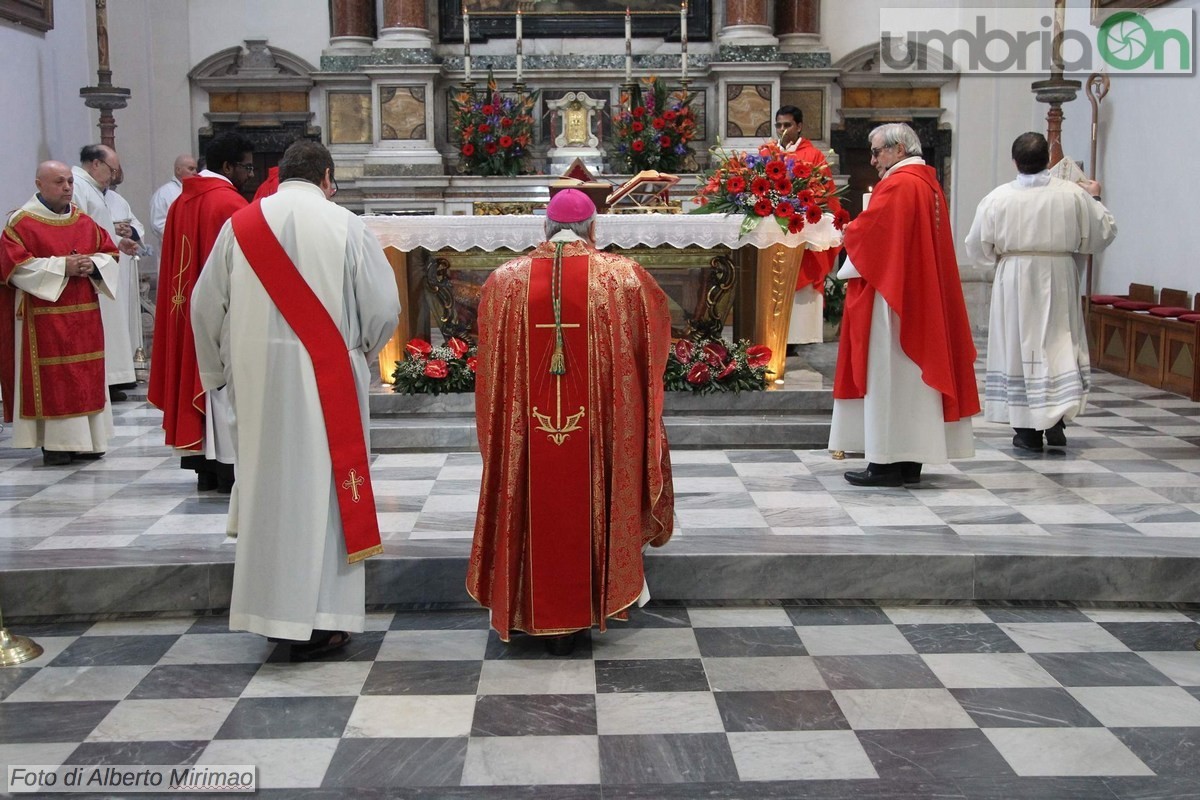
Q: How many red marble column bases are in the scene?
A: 4